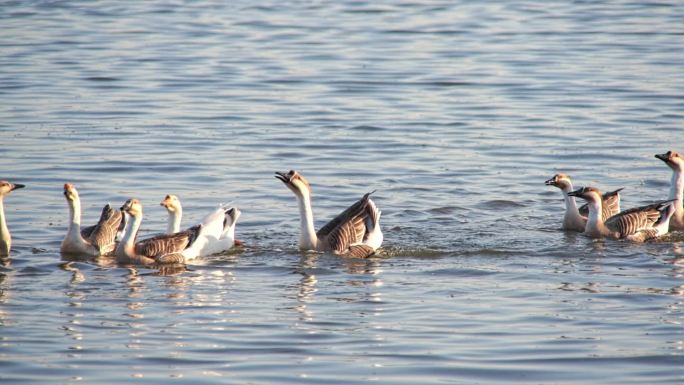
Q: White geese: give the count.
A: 1